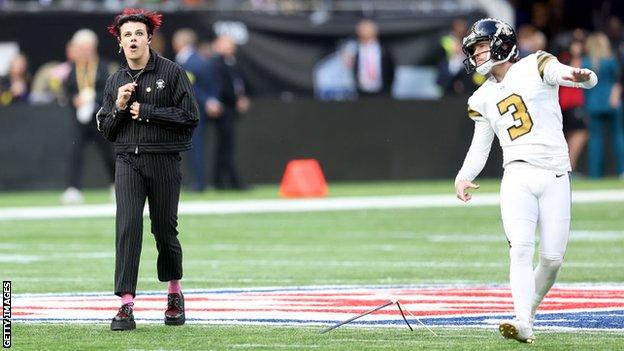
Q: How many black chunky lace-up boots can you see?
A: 2